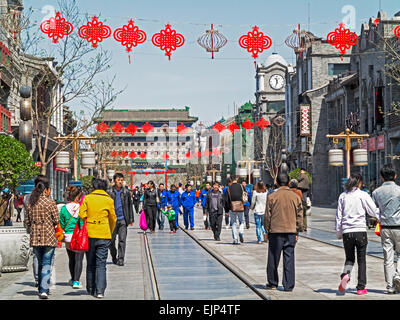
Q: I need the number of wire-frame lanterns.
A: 2